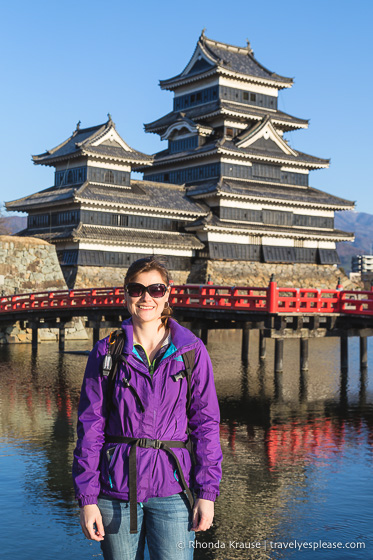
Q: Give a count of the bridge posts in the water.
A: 10